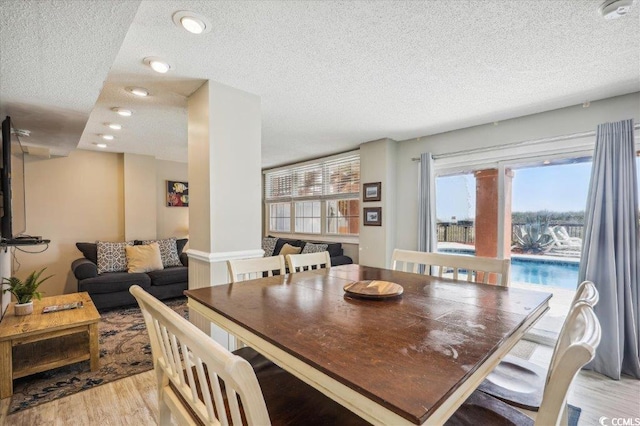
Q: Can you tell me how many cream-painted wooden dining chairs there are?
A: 6